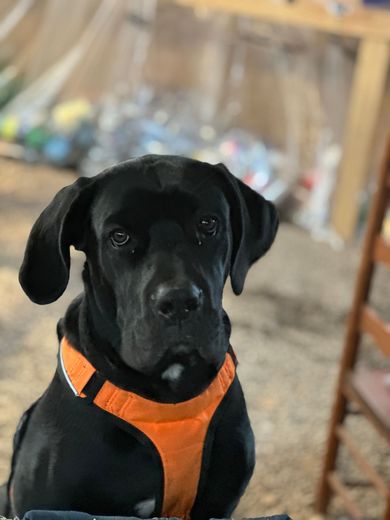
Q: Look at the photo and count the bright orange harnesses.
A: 1